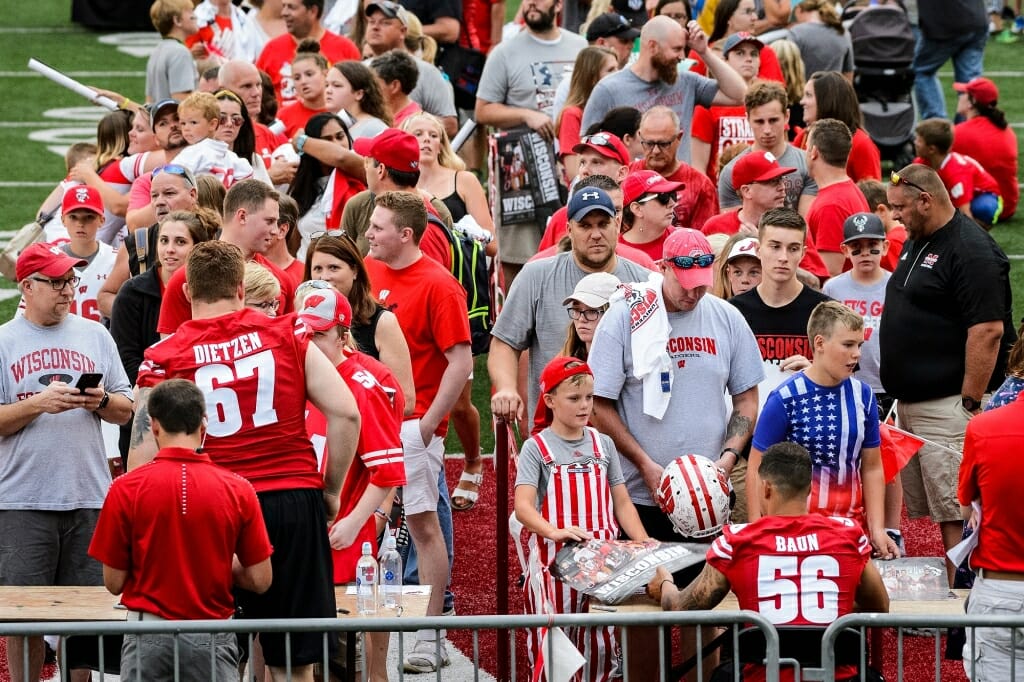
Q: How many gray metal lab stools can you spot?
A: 0